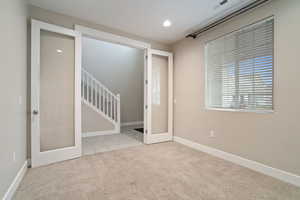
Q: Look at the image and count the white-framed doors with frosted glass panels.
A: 2